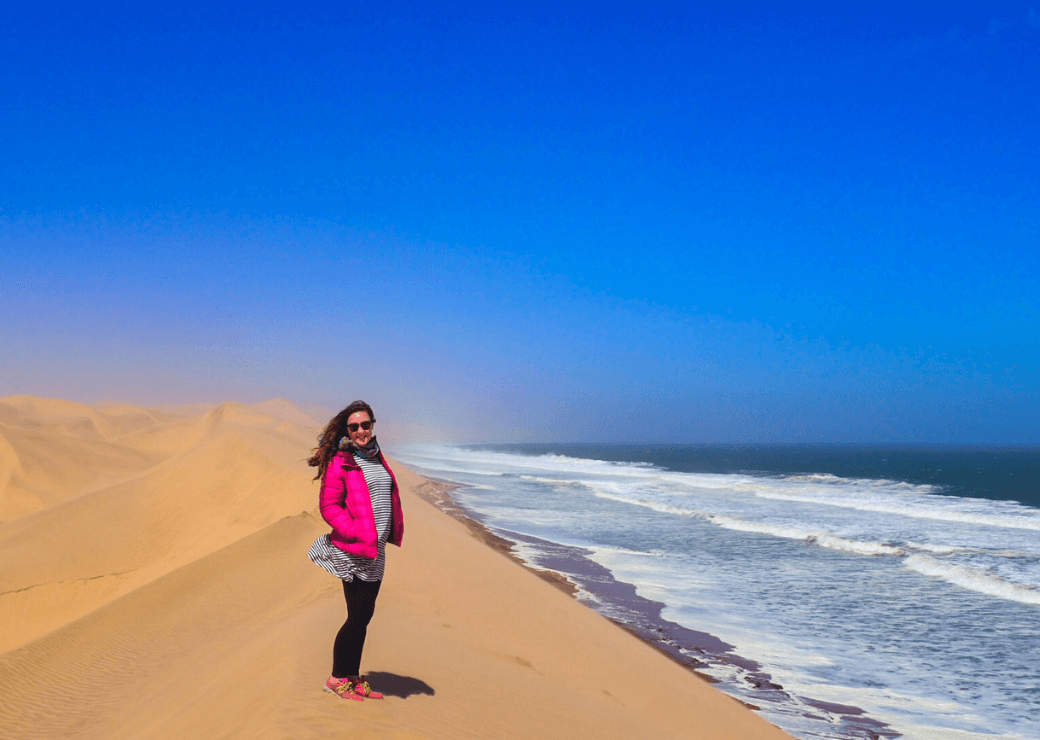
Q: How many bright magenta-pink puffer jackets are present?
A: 1